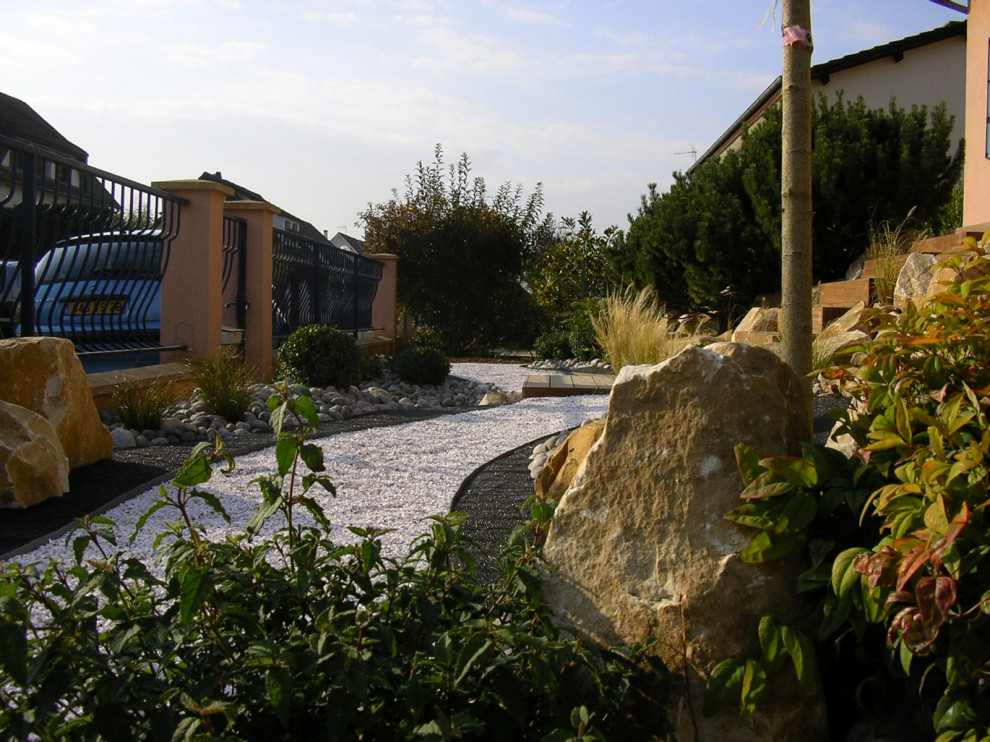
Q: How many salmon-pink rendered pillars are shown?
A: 3